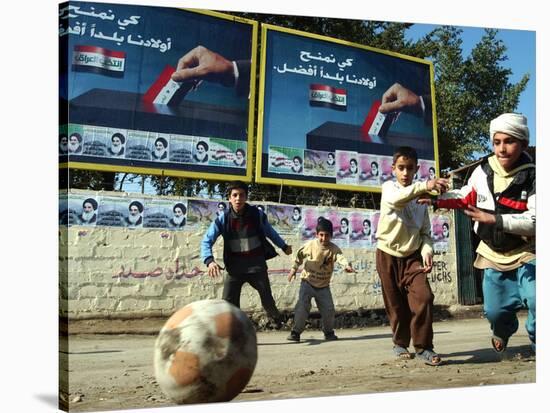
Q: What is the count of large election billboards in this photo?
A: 2